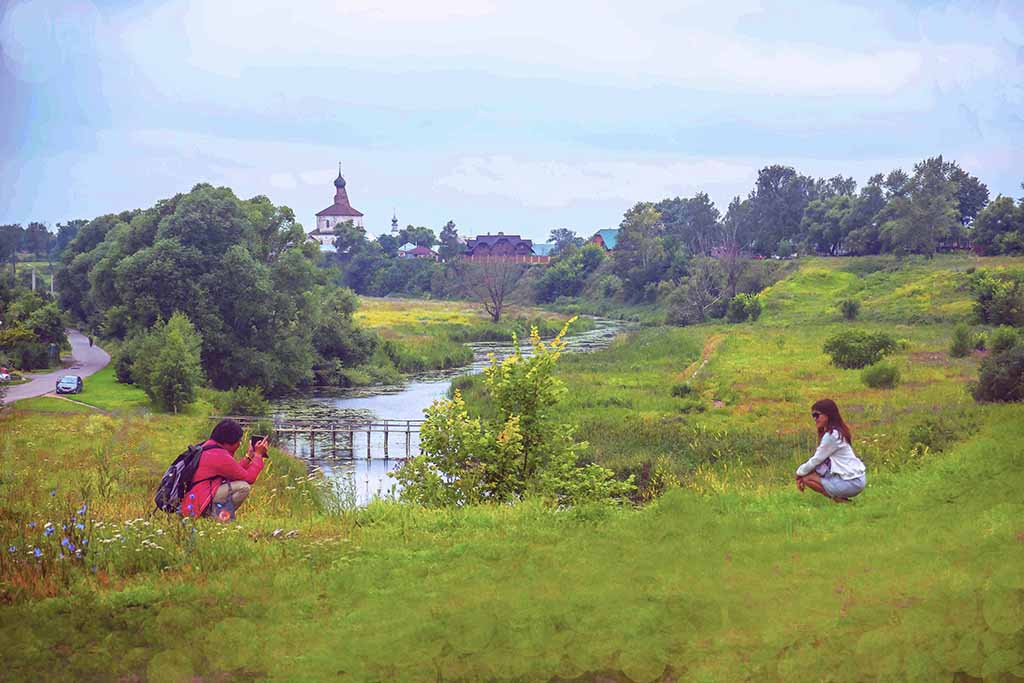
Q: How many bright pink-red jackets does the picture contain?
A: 1